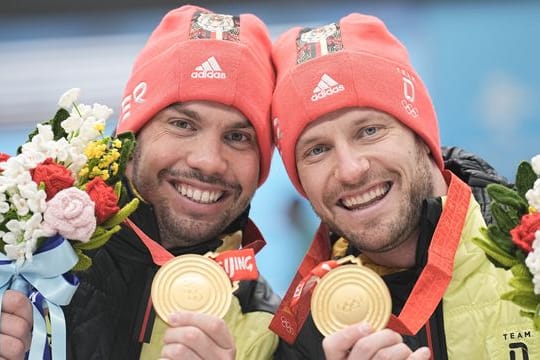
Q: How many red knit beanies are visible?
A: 2